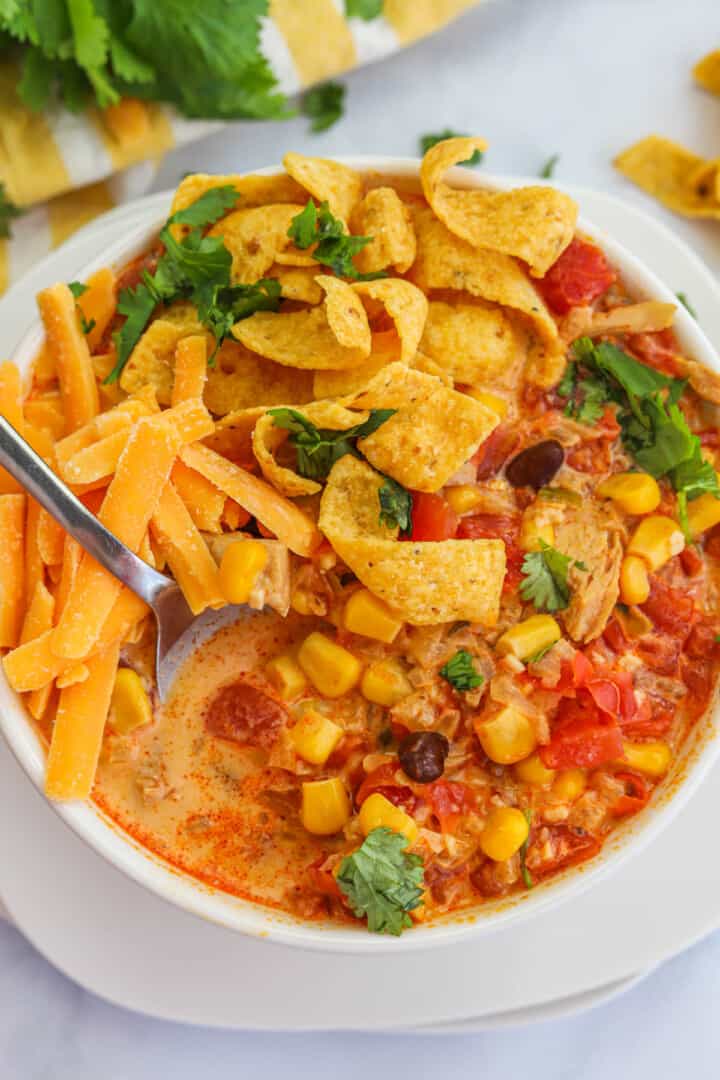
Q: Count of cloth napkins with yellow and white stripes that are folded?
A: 1